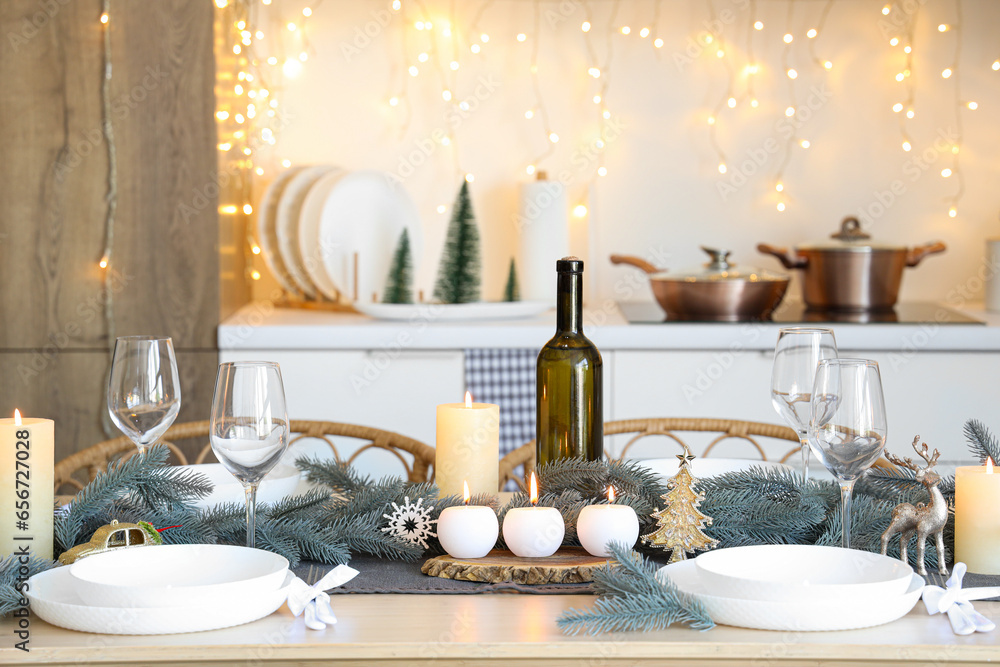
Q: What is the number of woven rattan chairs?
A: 2